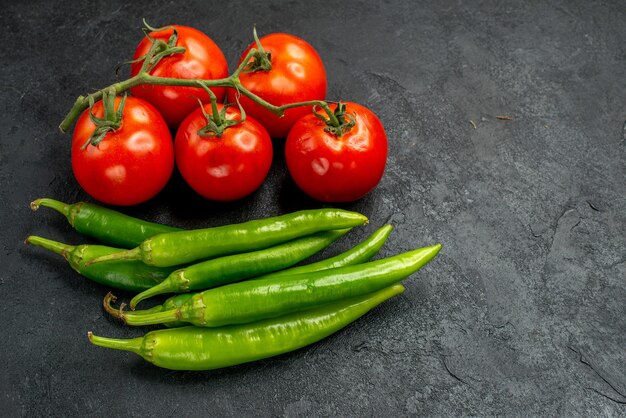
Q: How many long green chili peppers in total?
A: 7